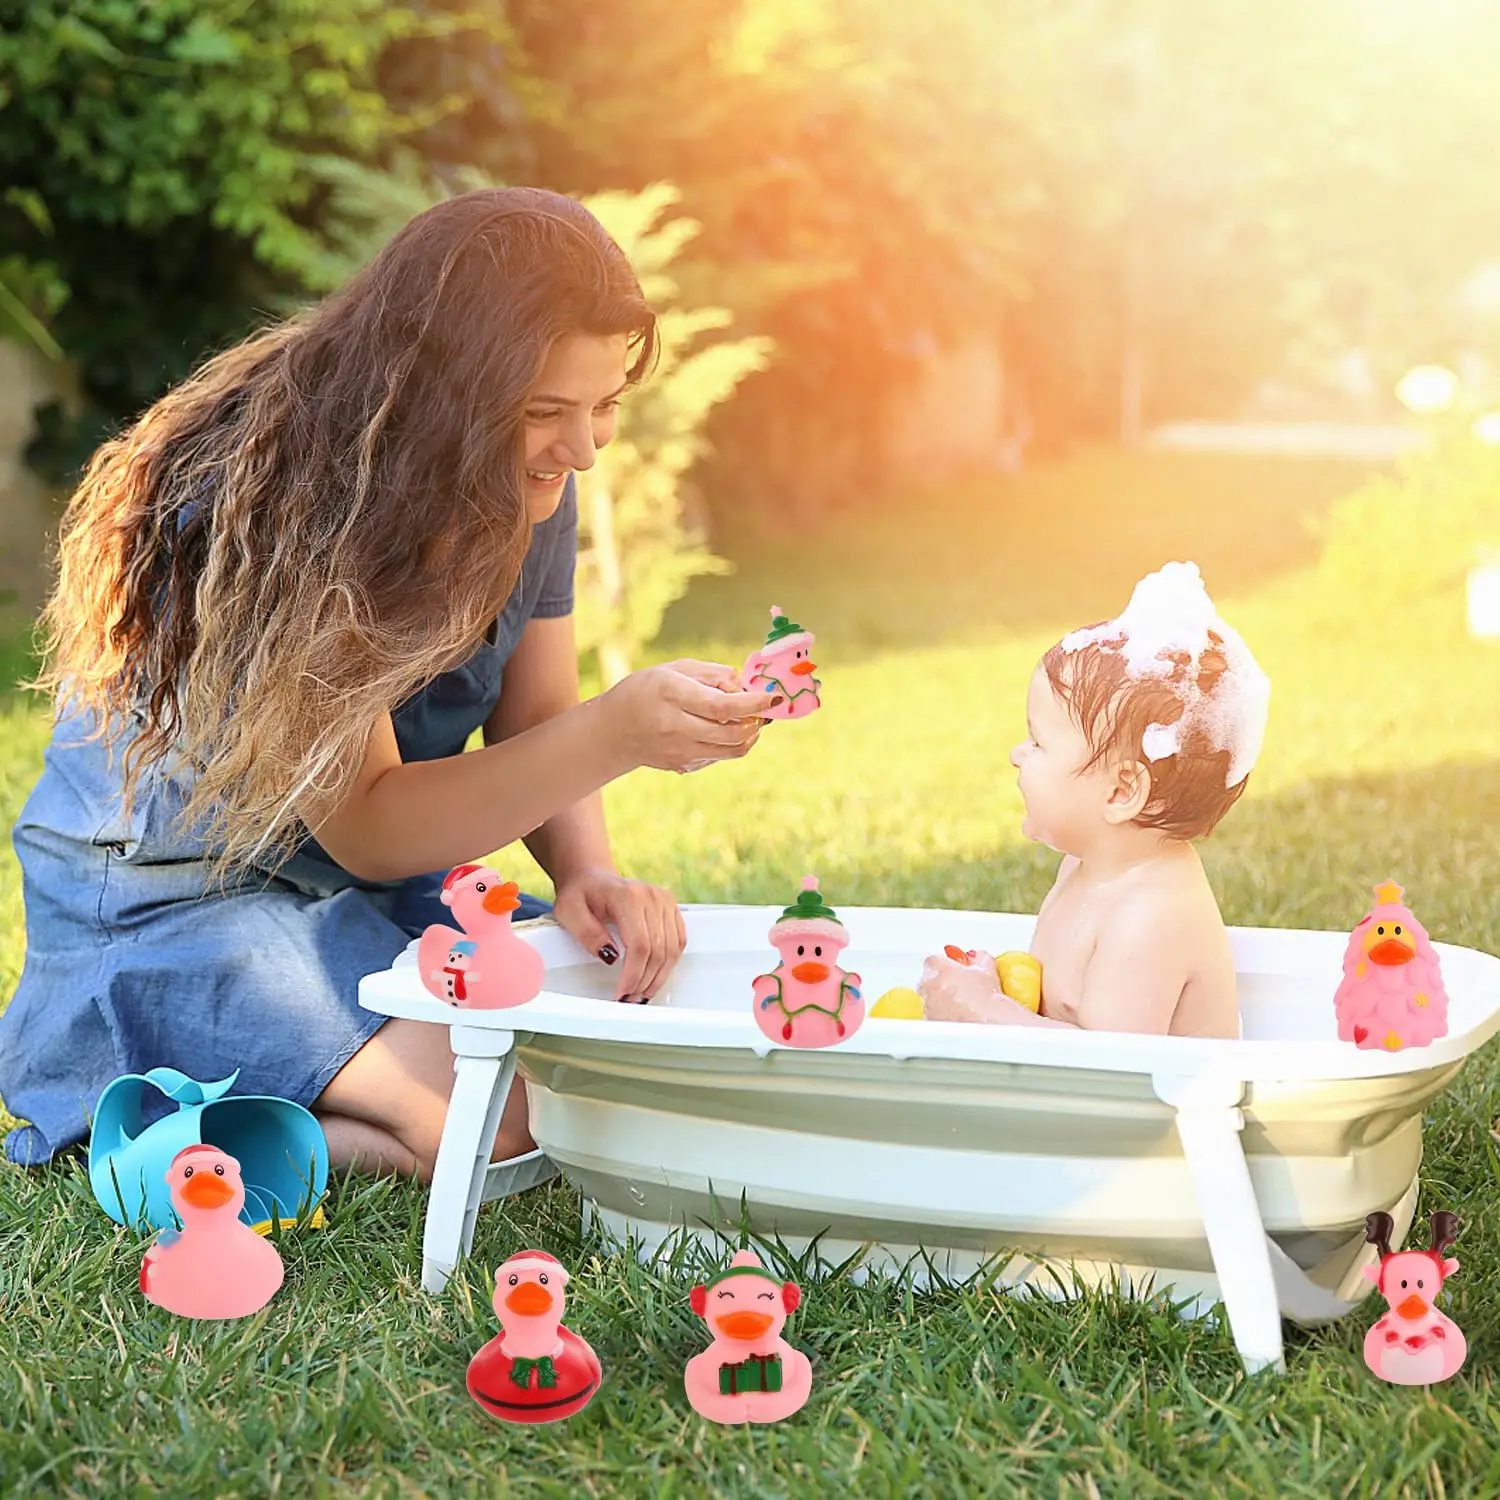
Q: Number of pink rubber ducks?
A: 8